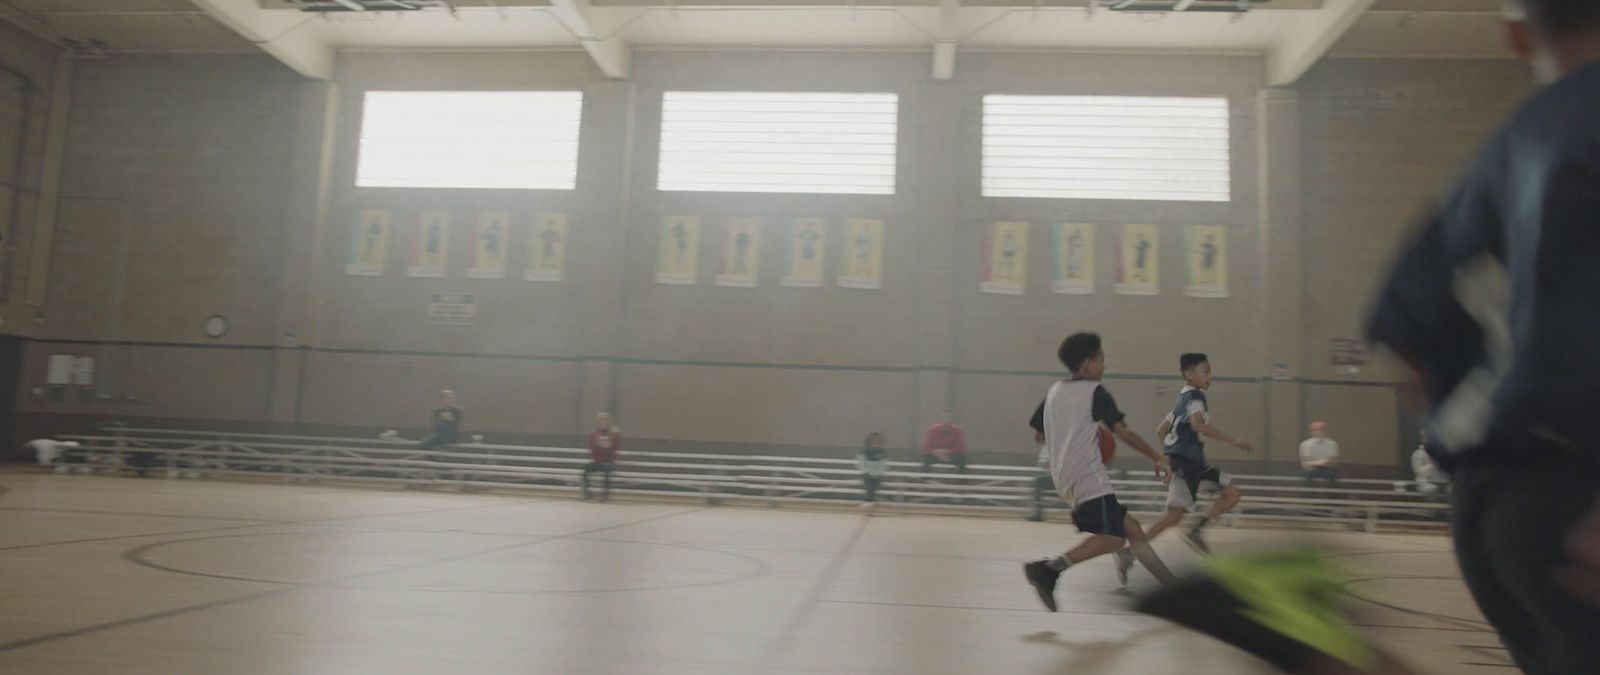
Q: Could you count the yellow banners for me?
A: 12